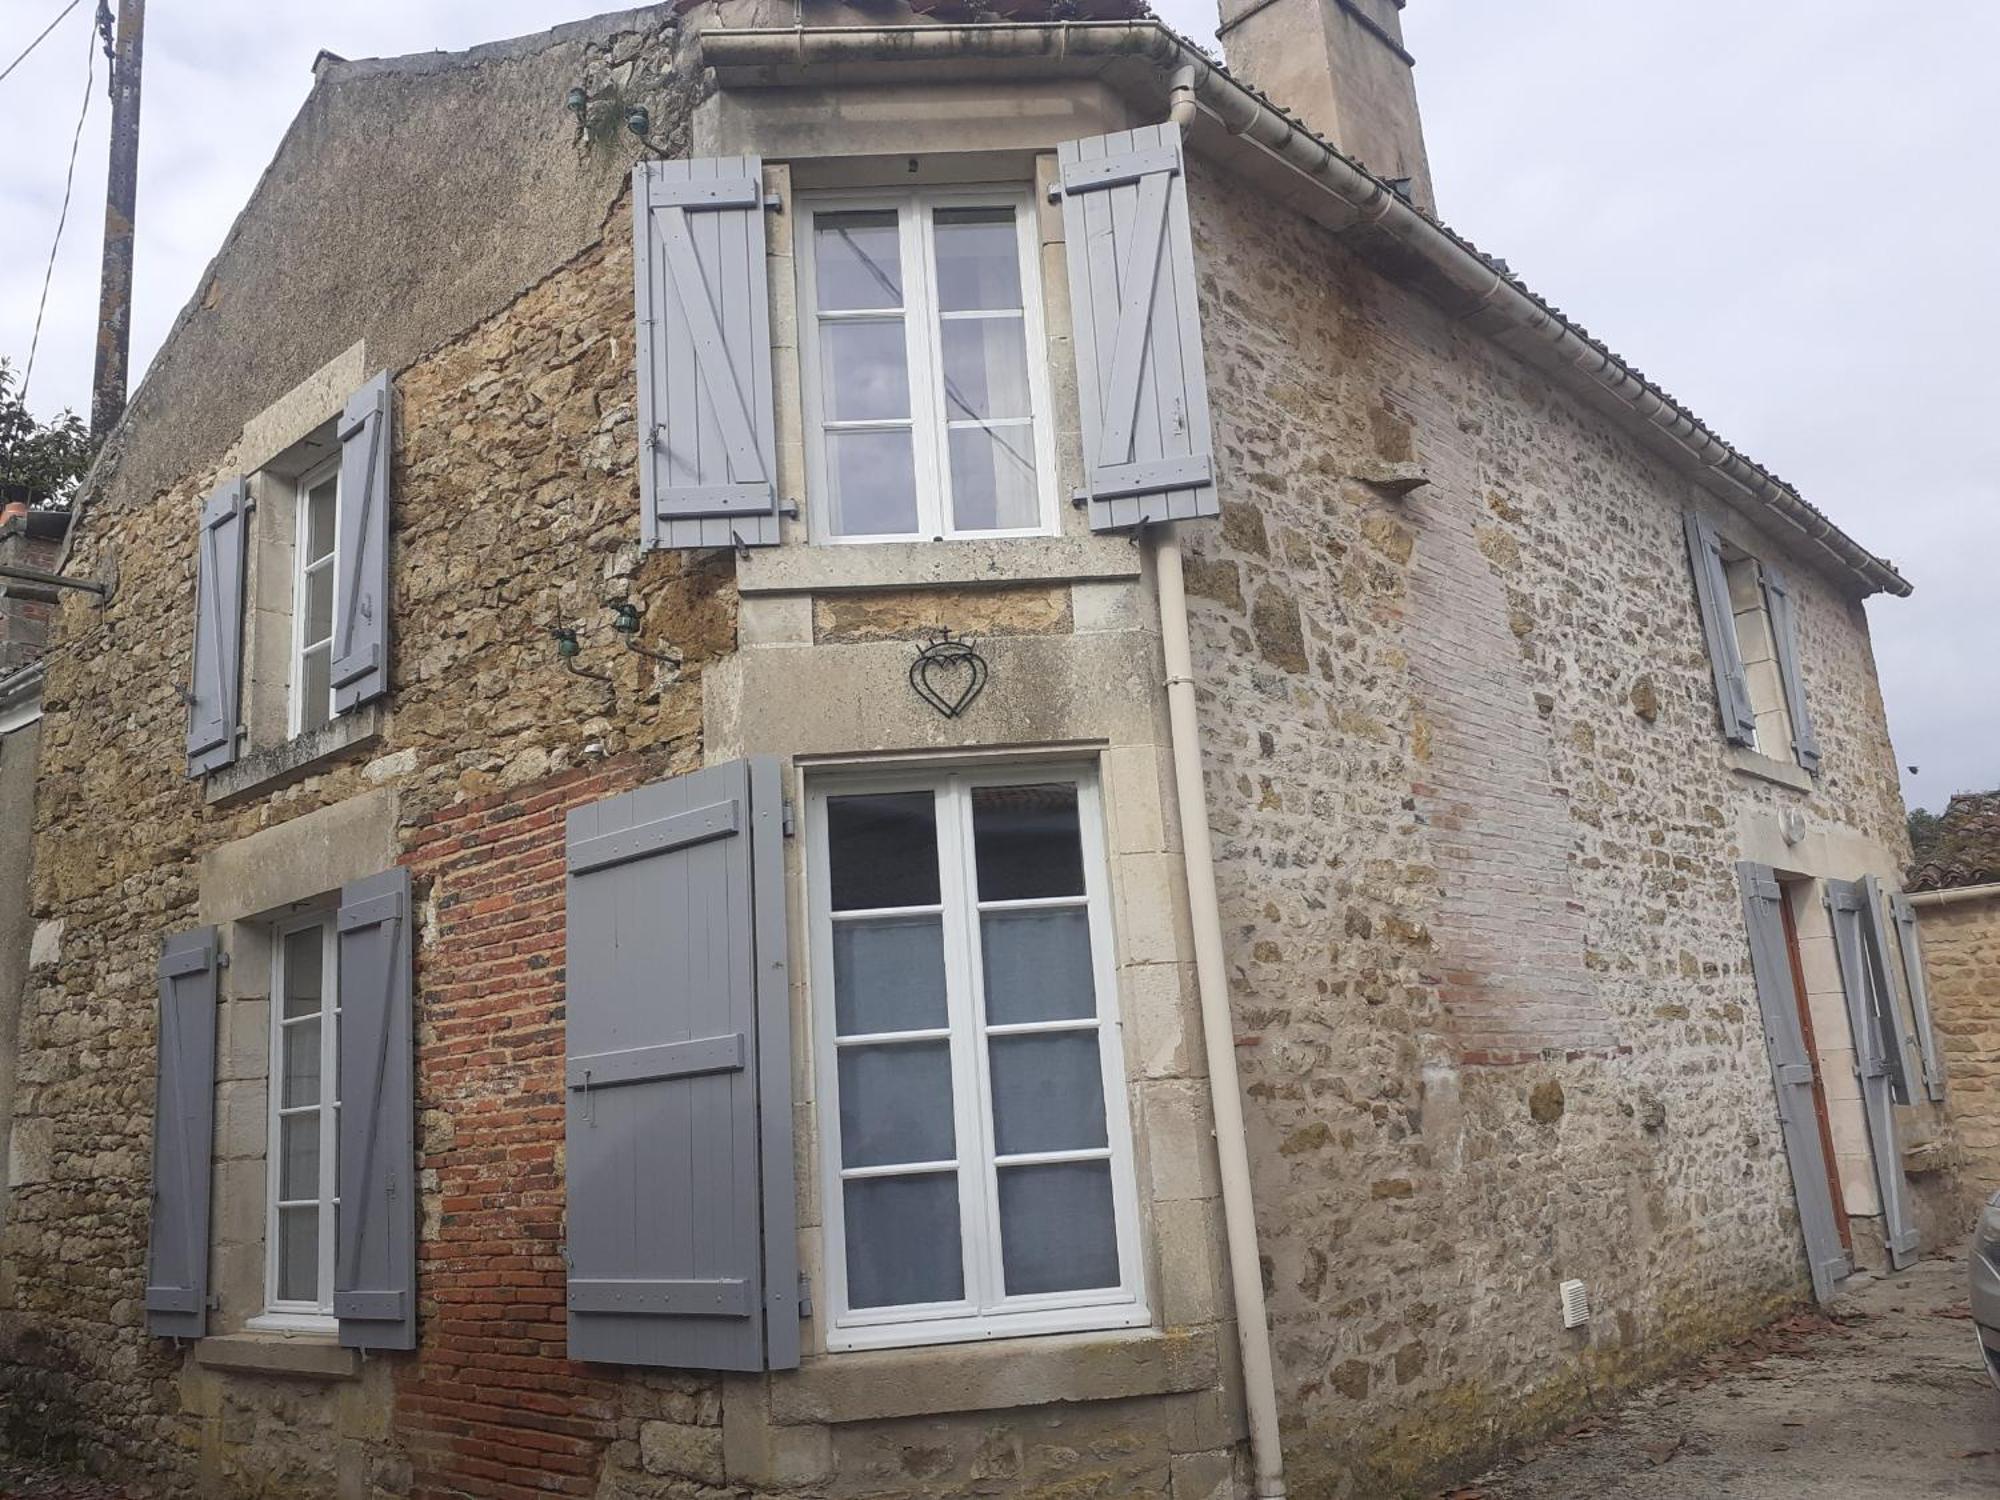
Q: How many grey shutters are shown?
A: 13